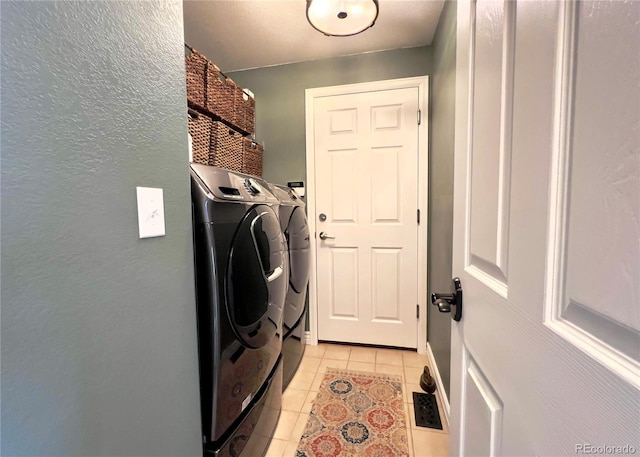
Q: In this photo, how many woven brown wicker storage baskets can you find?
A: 6